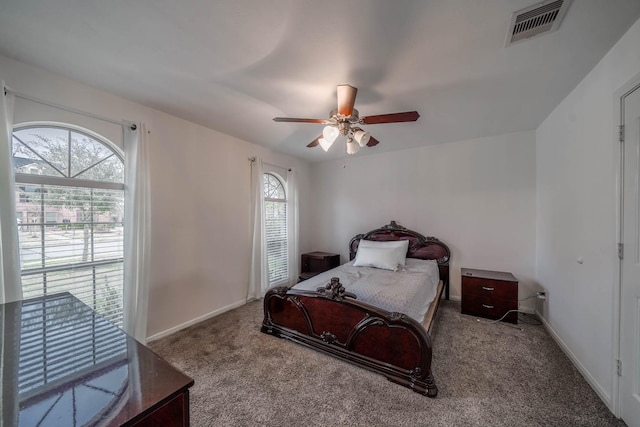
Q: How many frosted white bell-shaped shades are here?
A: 4